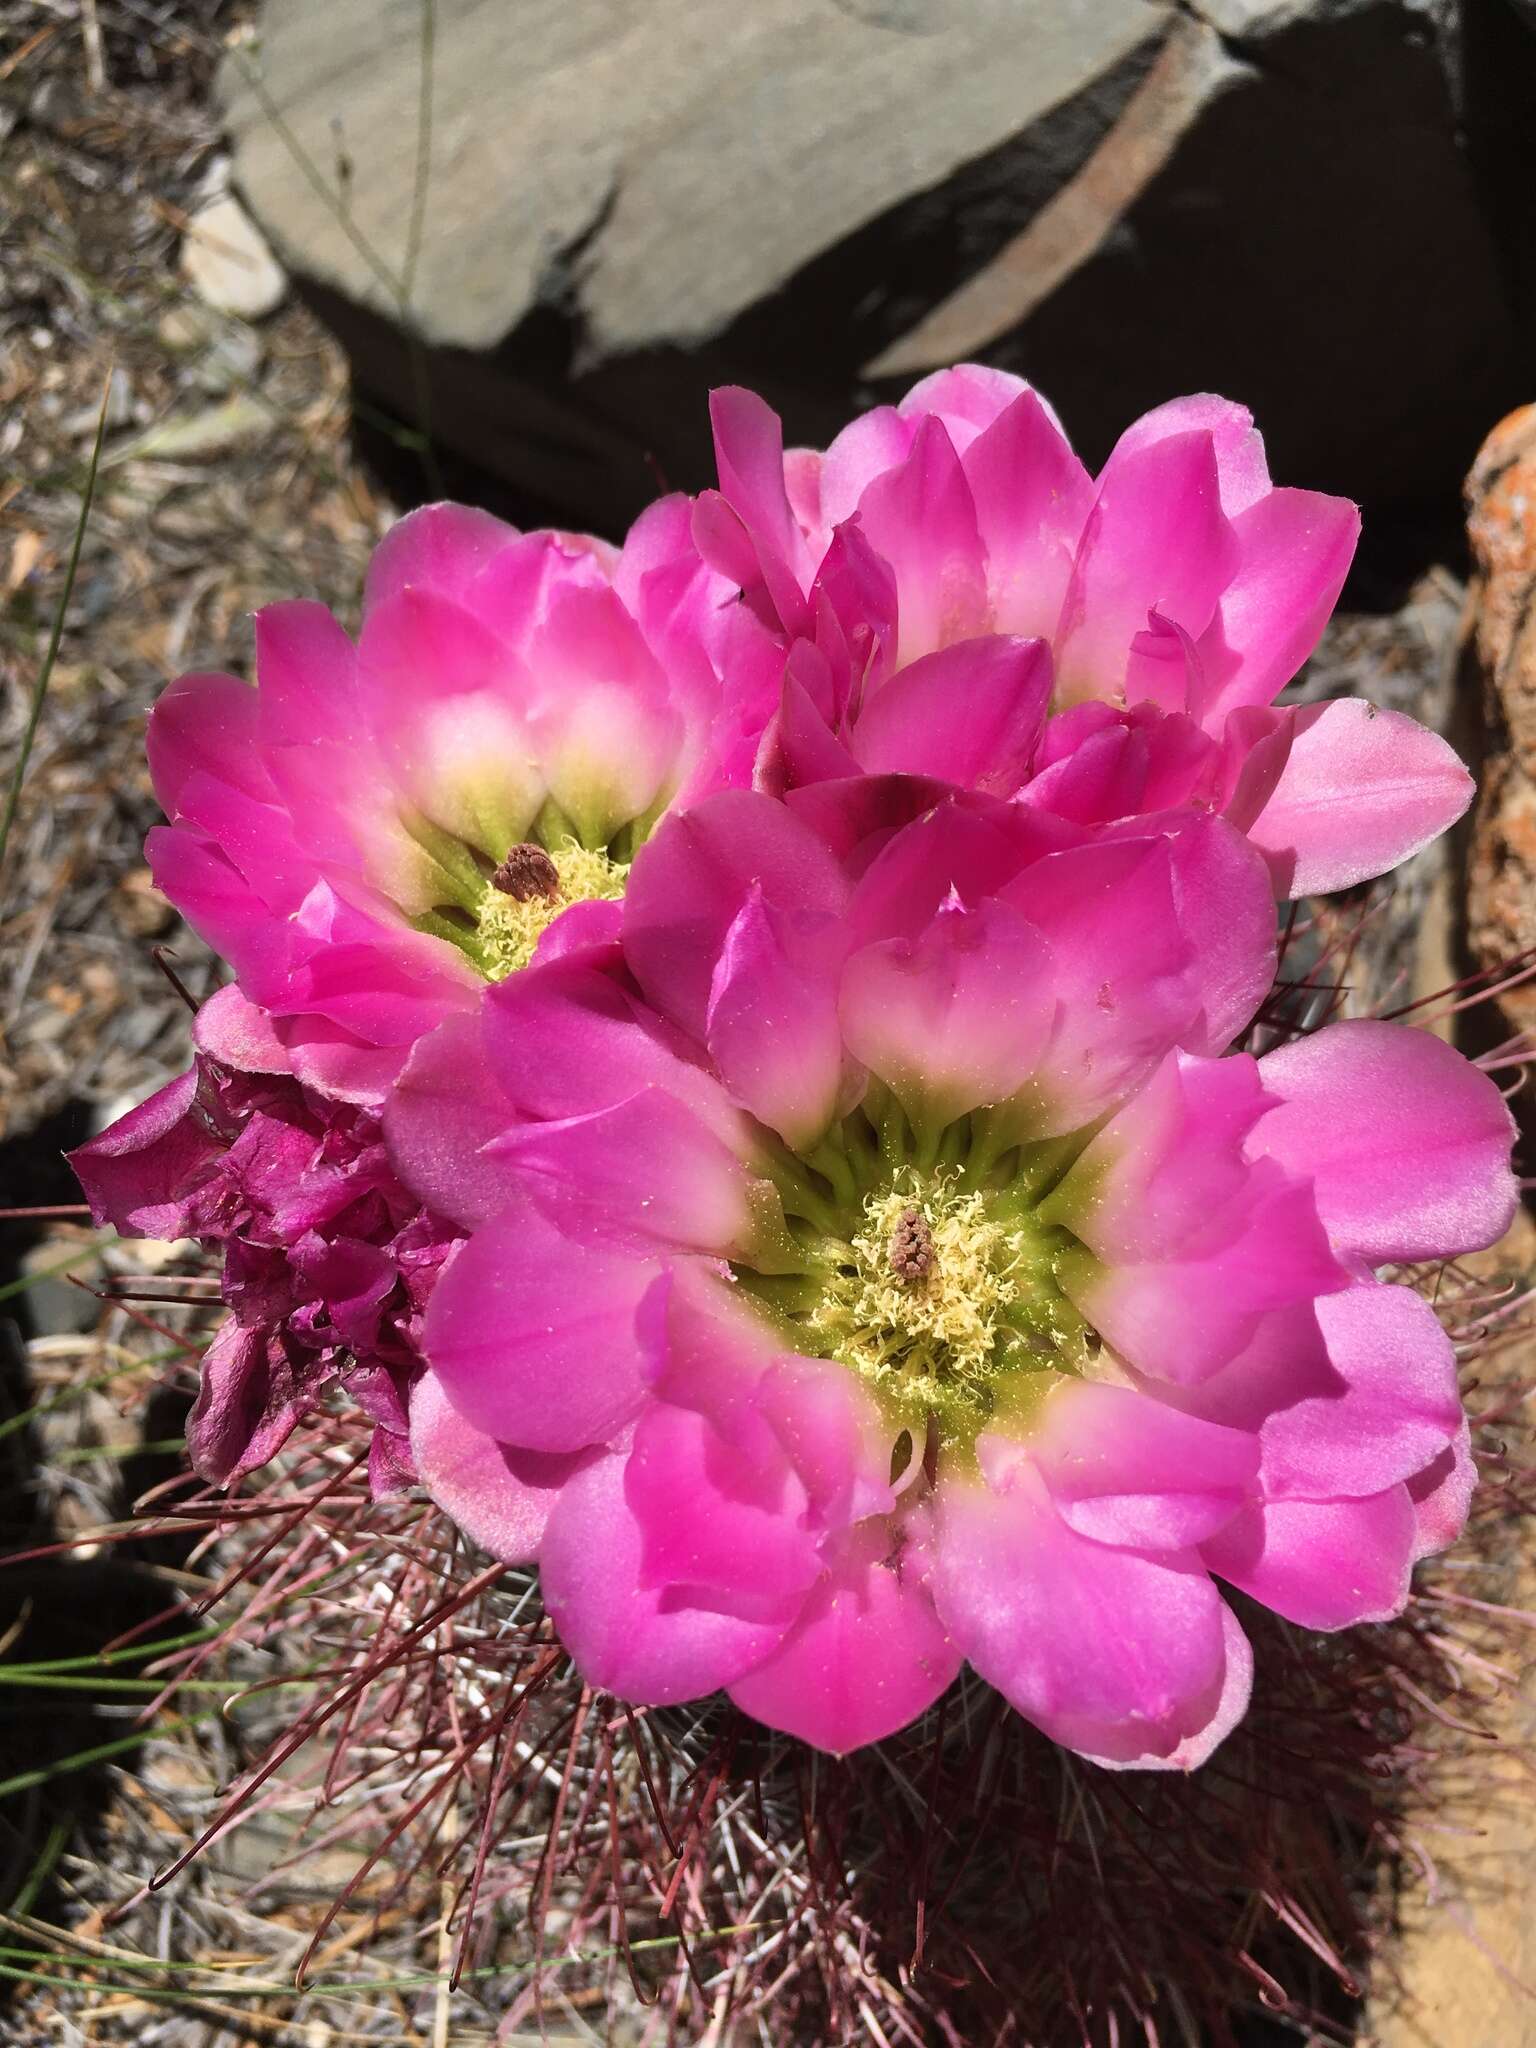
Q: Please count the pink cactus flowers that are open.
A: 3